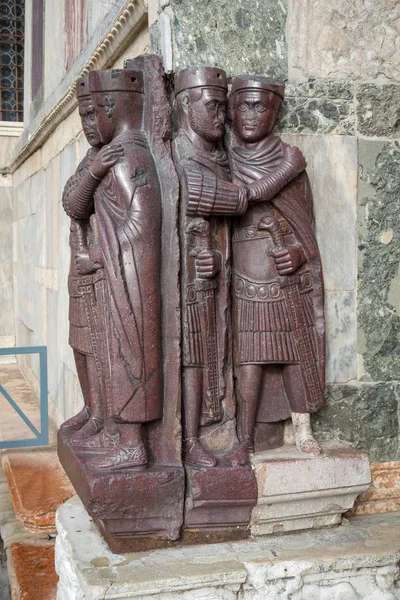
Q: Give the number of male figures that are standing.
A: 4